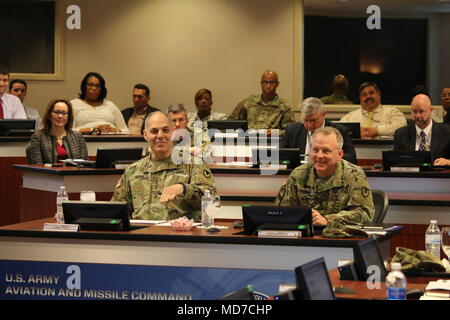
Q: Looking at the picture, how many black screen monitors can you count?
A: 11